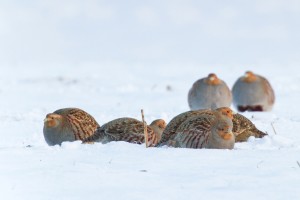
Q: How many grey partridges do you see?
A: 7